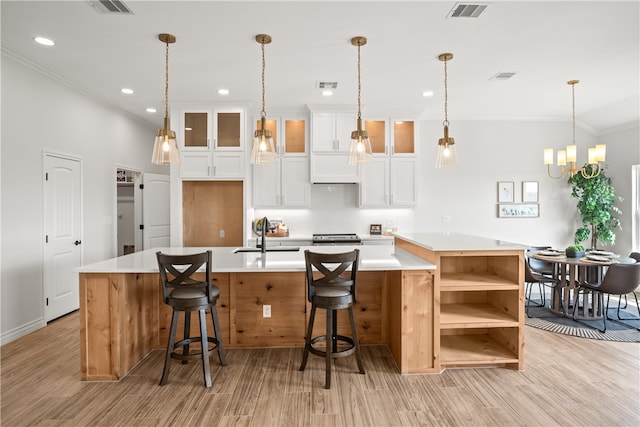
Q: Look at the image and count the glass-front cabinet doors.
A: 6